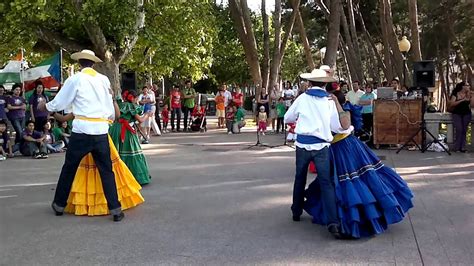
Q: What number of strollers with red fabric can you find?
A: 1